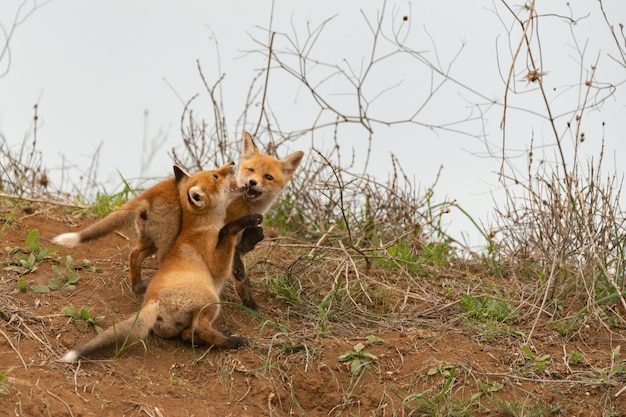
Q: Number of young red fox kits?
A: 2